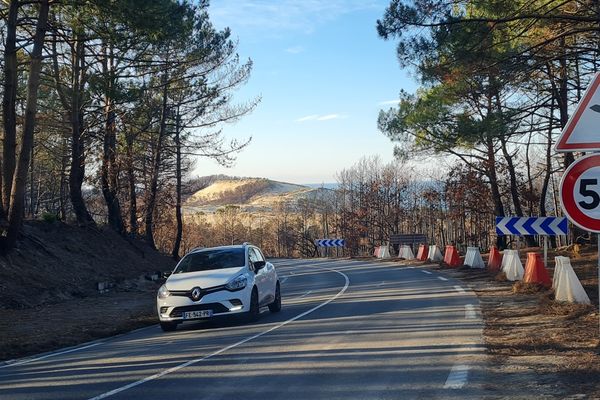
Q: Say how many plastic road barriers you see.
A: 11